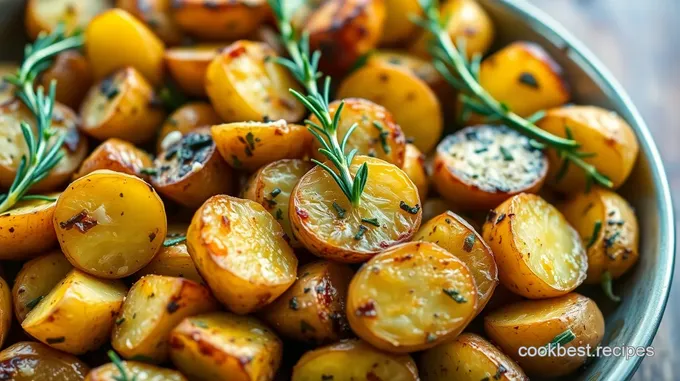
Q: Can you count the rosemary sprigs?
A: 3